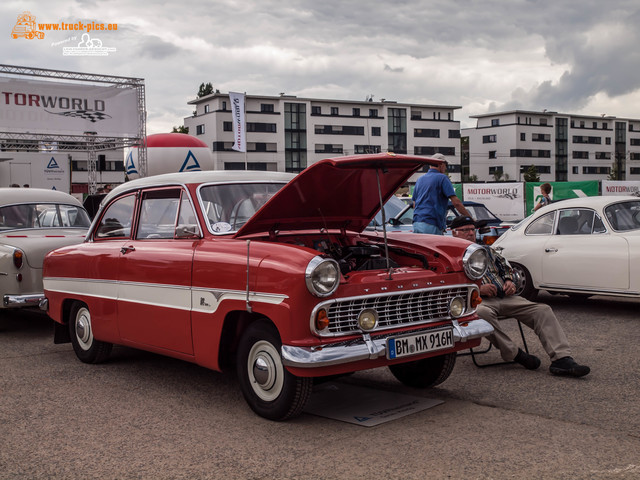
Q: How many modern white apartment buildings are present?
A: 2